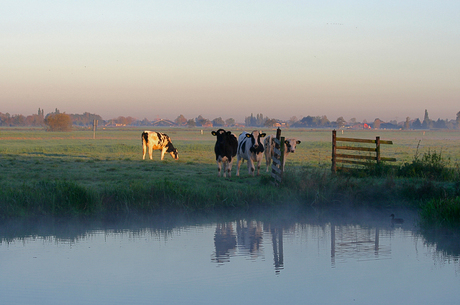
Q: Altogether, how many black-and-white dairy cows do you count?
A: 4